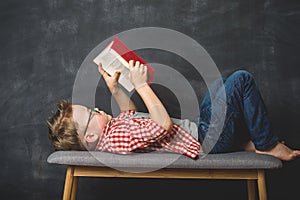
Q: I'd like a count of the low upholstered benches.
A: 1